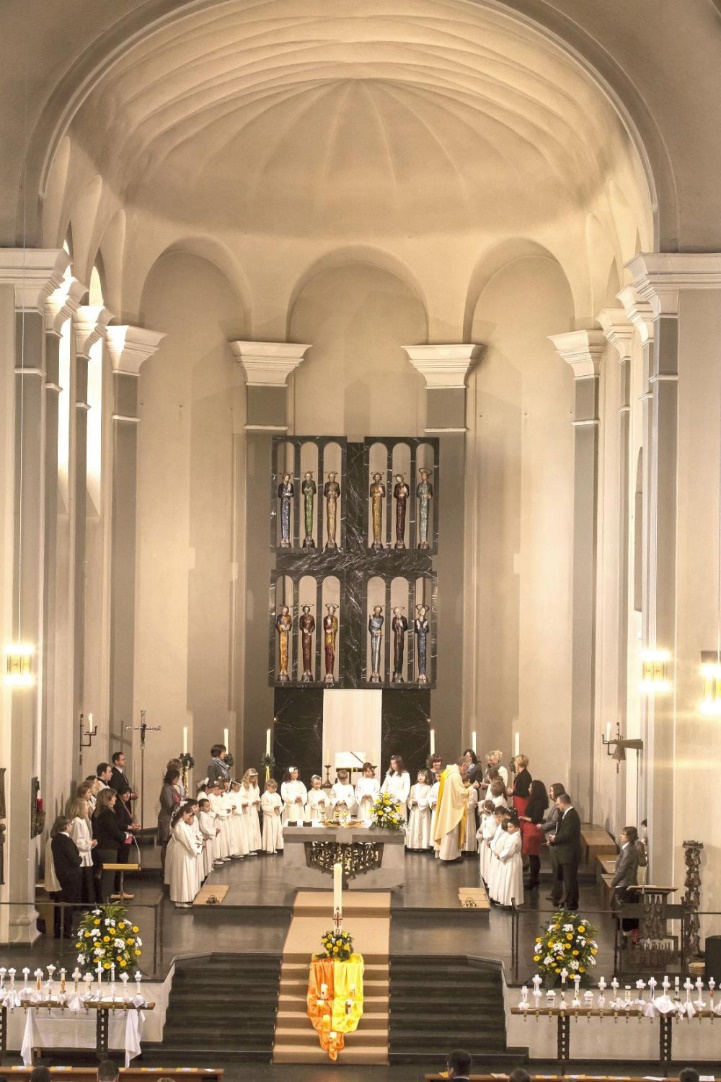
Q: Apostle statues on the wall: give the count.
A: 12